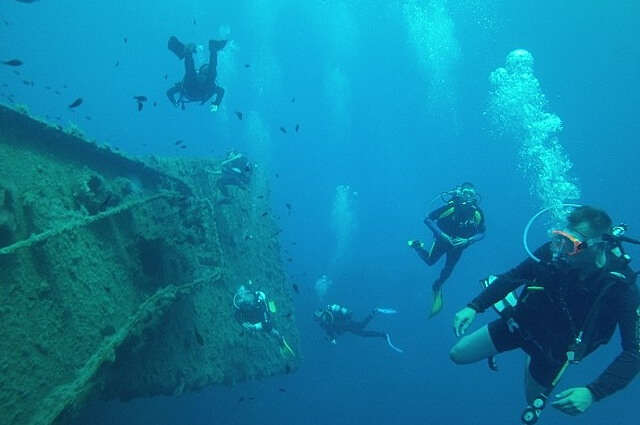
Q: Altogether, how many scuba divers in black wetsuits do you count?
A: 6